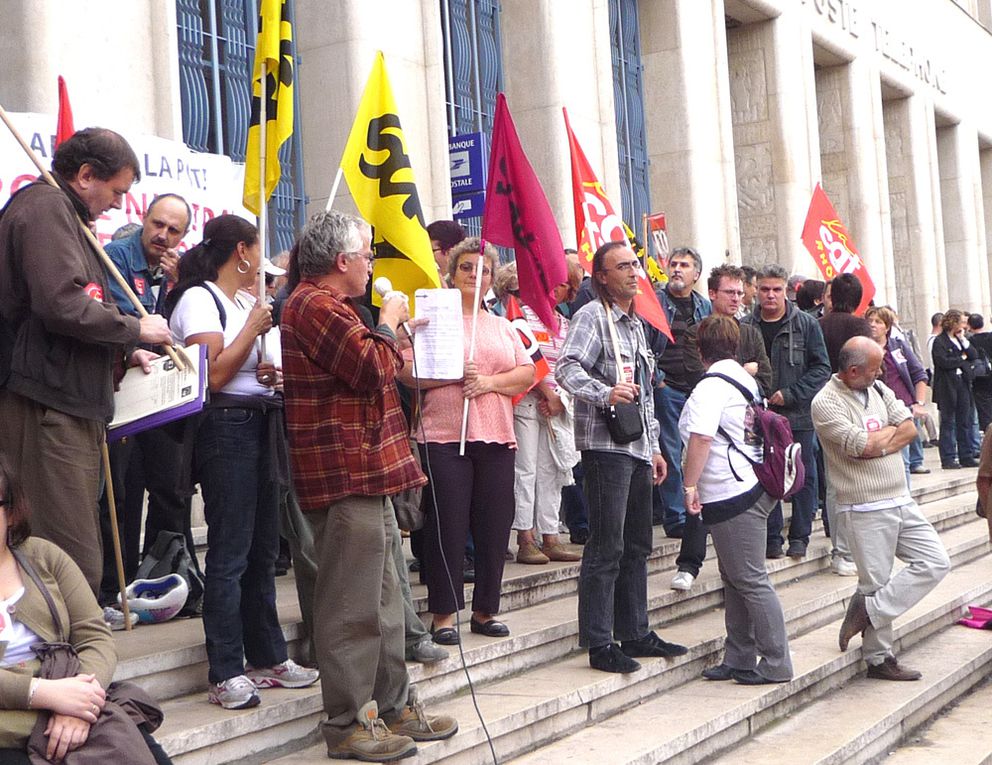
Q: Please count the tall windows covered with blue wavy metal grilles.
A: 3